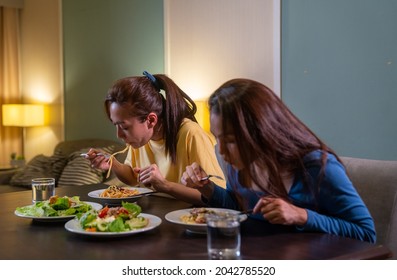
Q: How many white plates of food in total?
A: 4